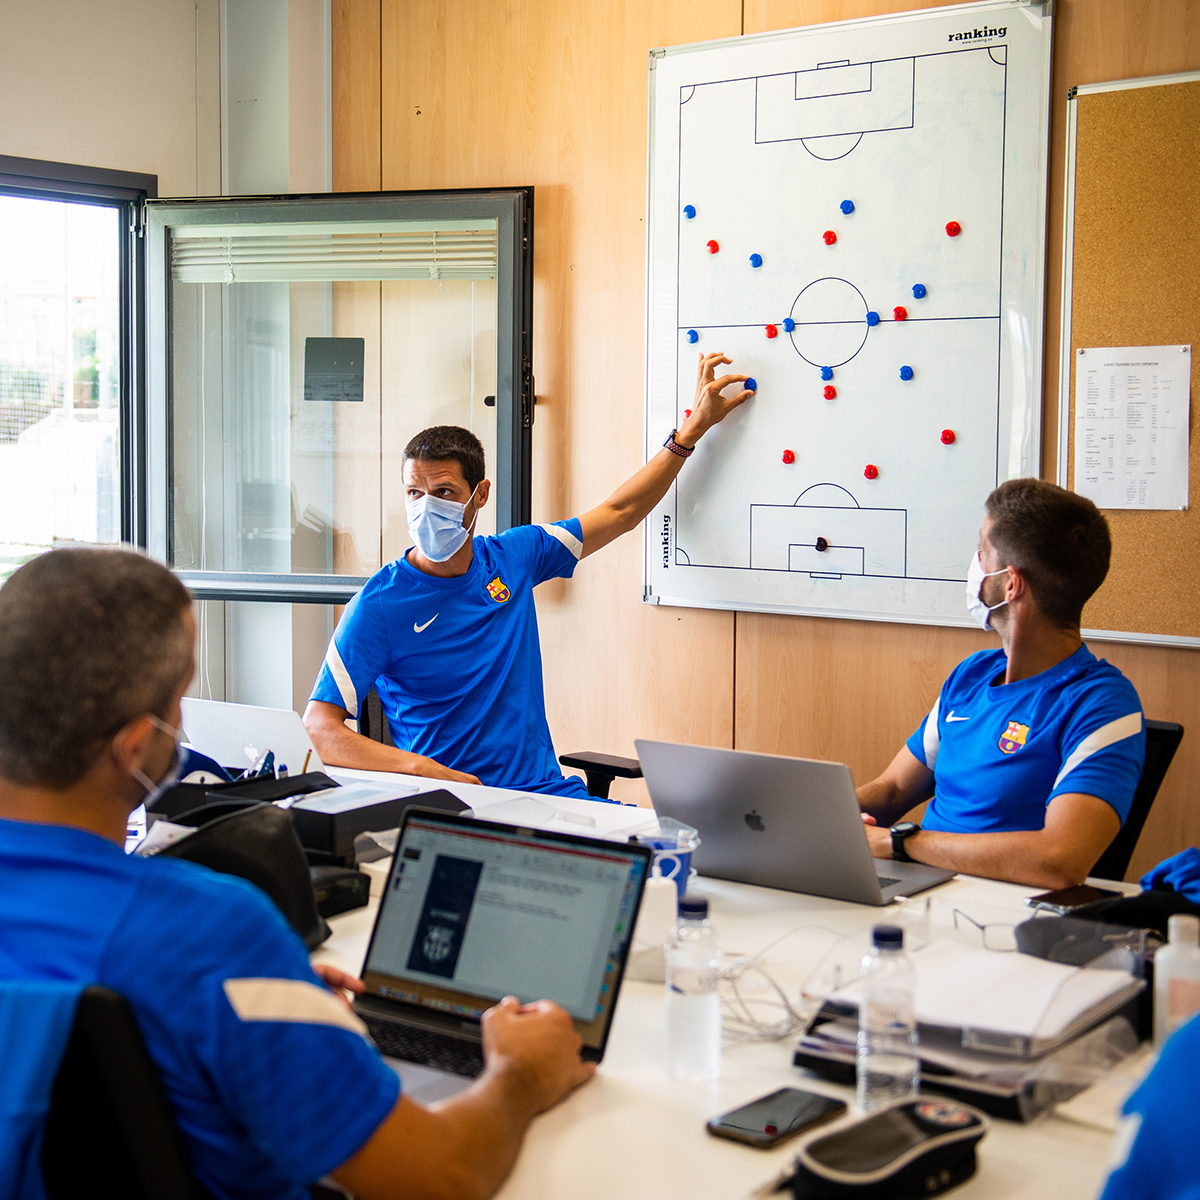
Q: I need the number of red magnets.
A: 10